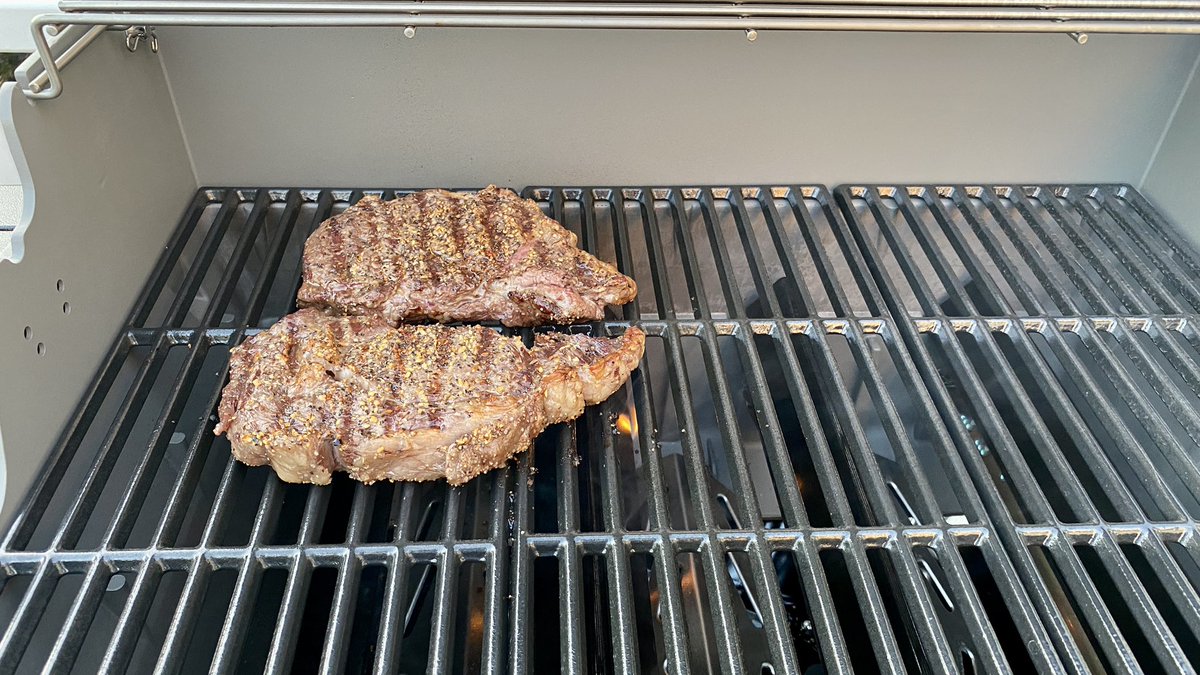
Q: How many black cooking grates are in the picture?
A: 3